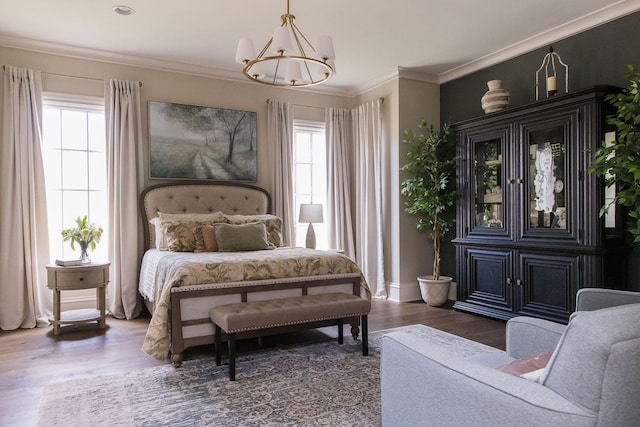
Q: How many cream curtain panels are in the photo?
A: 5